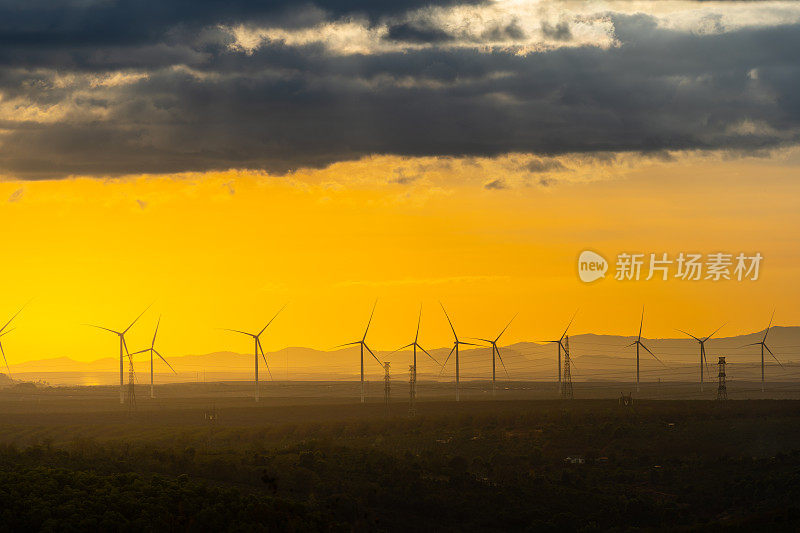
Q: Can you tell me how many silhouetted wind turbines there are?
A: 12